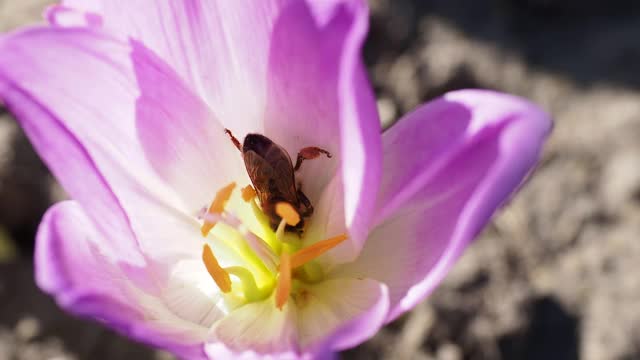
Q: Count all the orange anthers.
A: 6